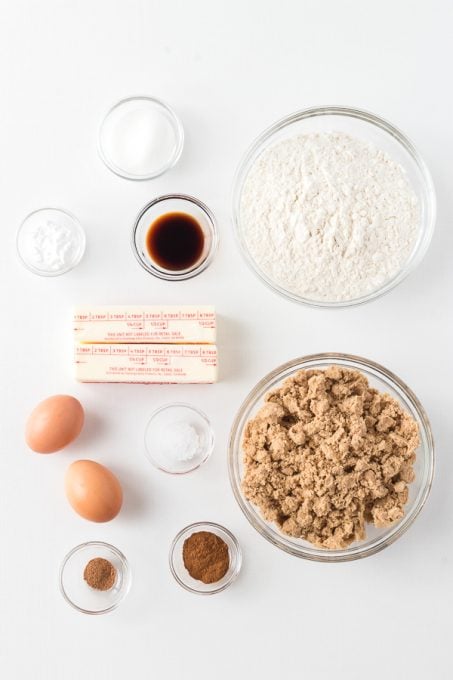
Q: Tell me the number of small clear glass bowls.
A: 6